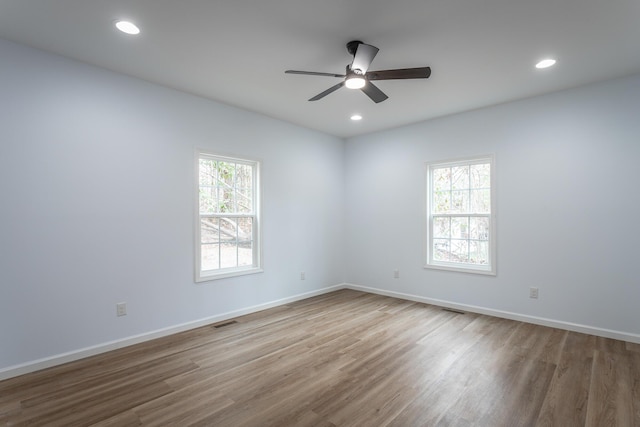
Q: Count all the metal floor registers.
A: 2